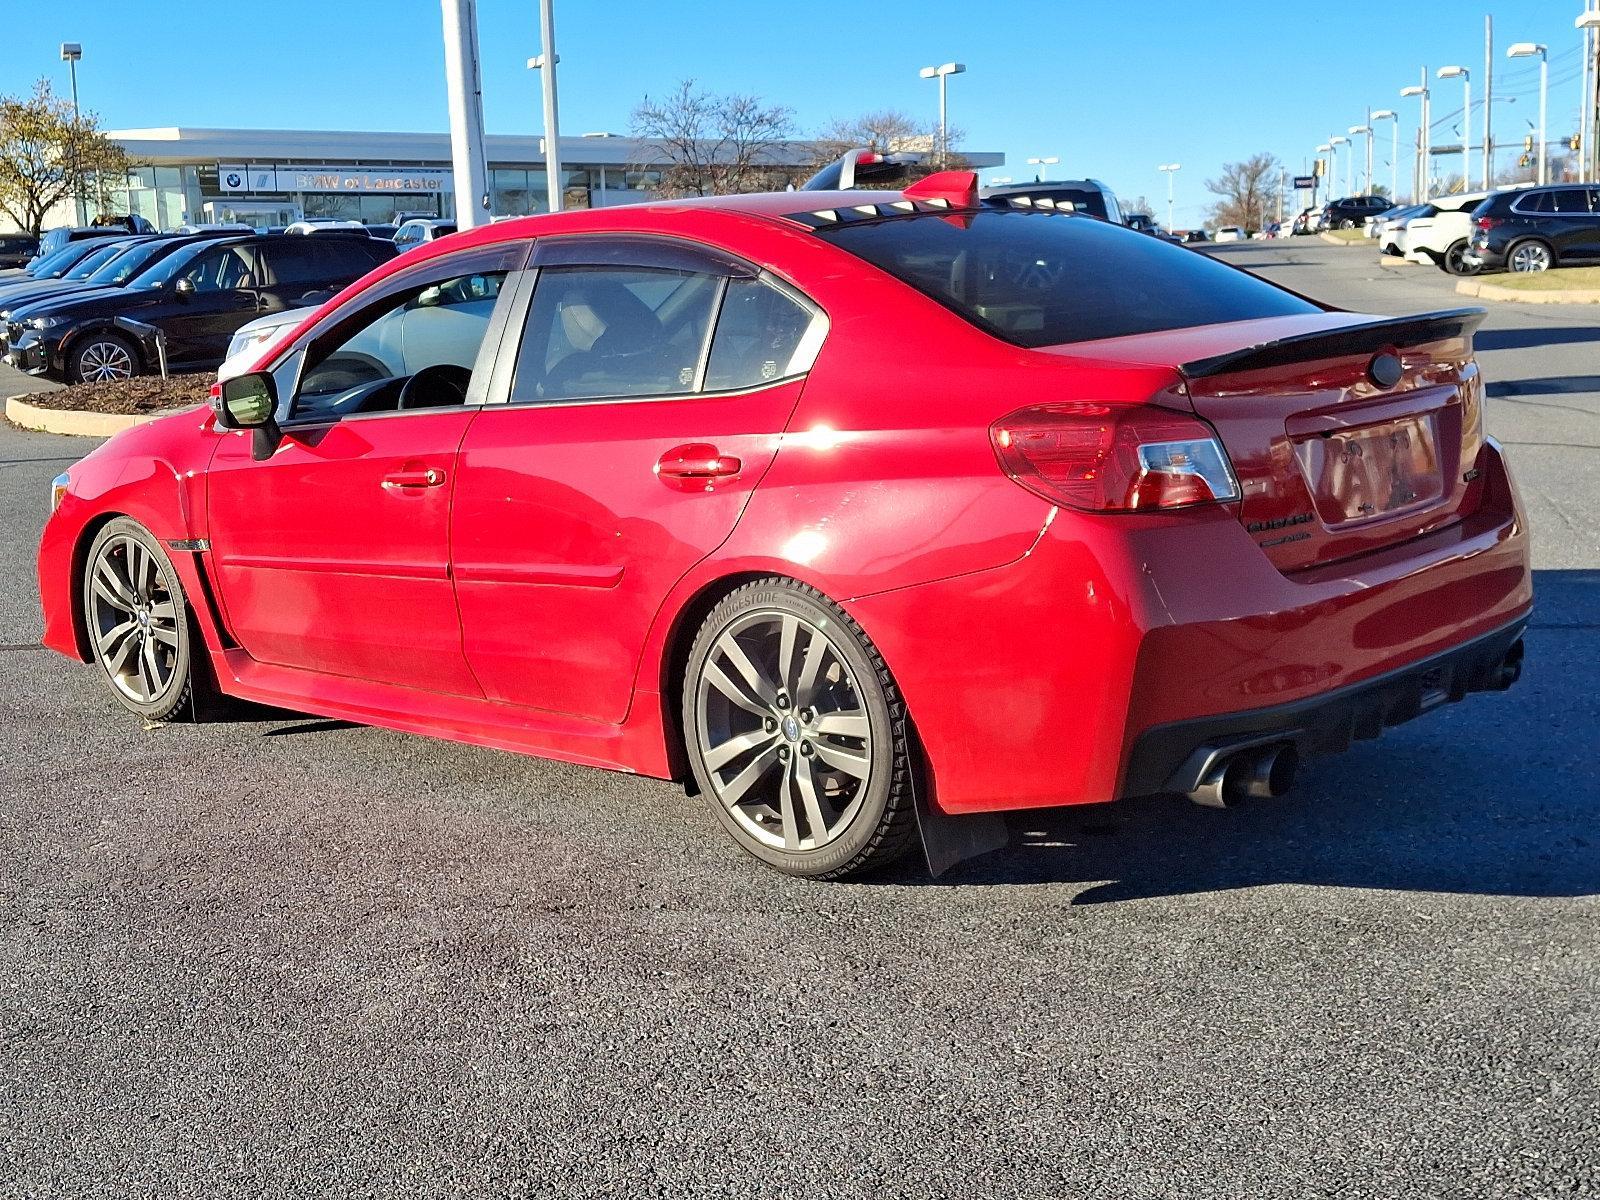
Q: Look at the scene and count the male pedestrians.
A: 0